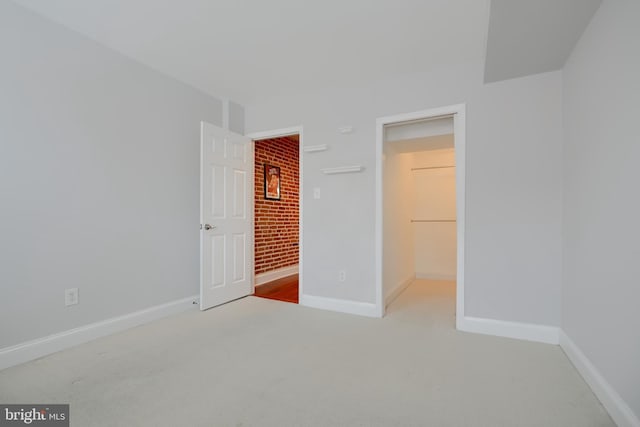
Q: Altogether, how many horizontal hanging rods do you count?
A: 2